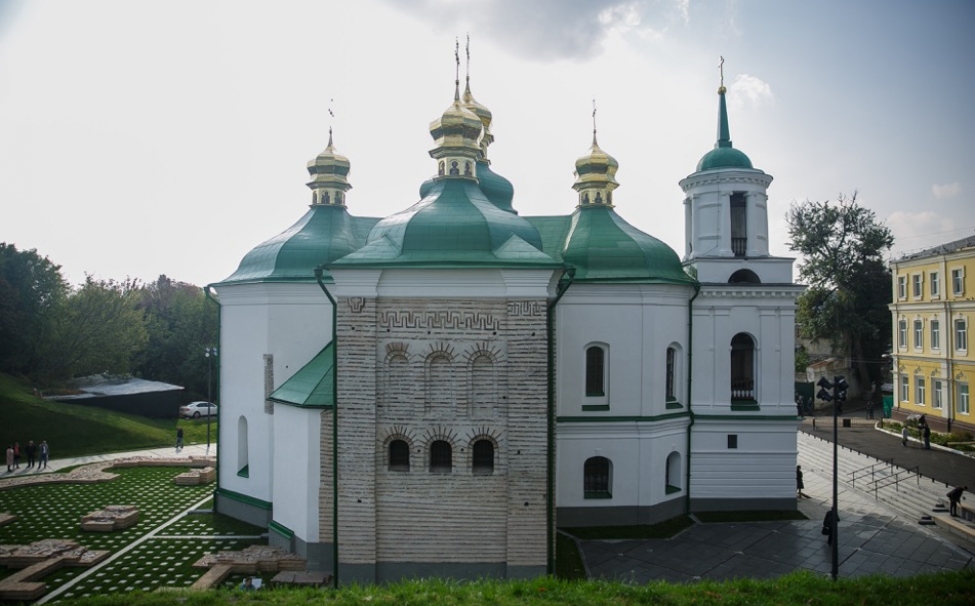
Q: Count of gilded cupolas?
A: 4